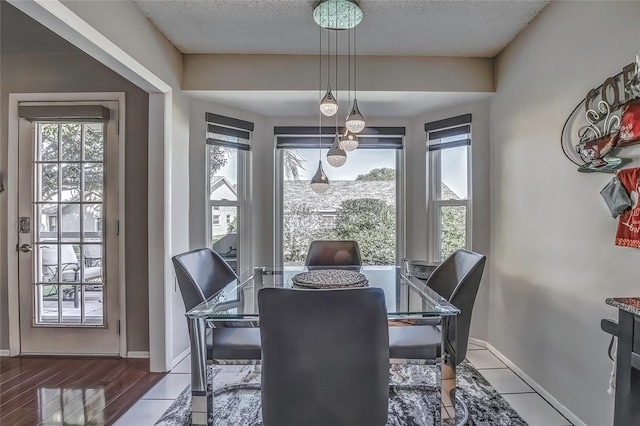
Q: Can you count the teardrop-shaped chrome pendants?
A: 5